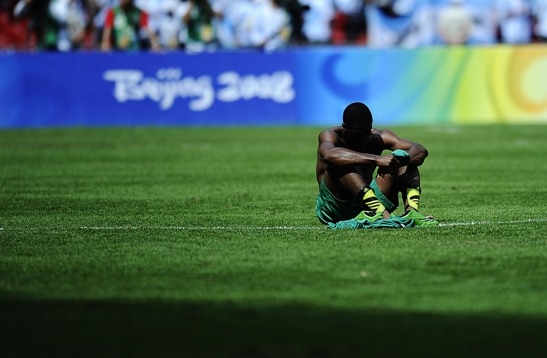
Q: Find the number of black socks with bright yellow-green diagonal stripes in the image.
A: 2